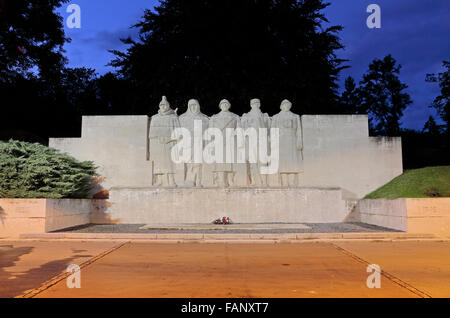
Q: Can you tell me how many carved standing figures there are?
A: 5